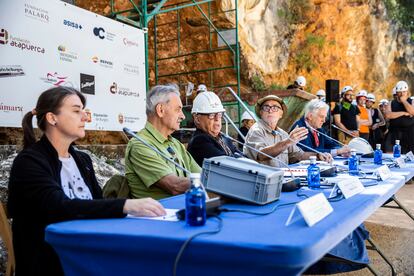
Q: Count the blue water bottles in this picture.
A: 5